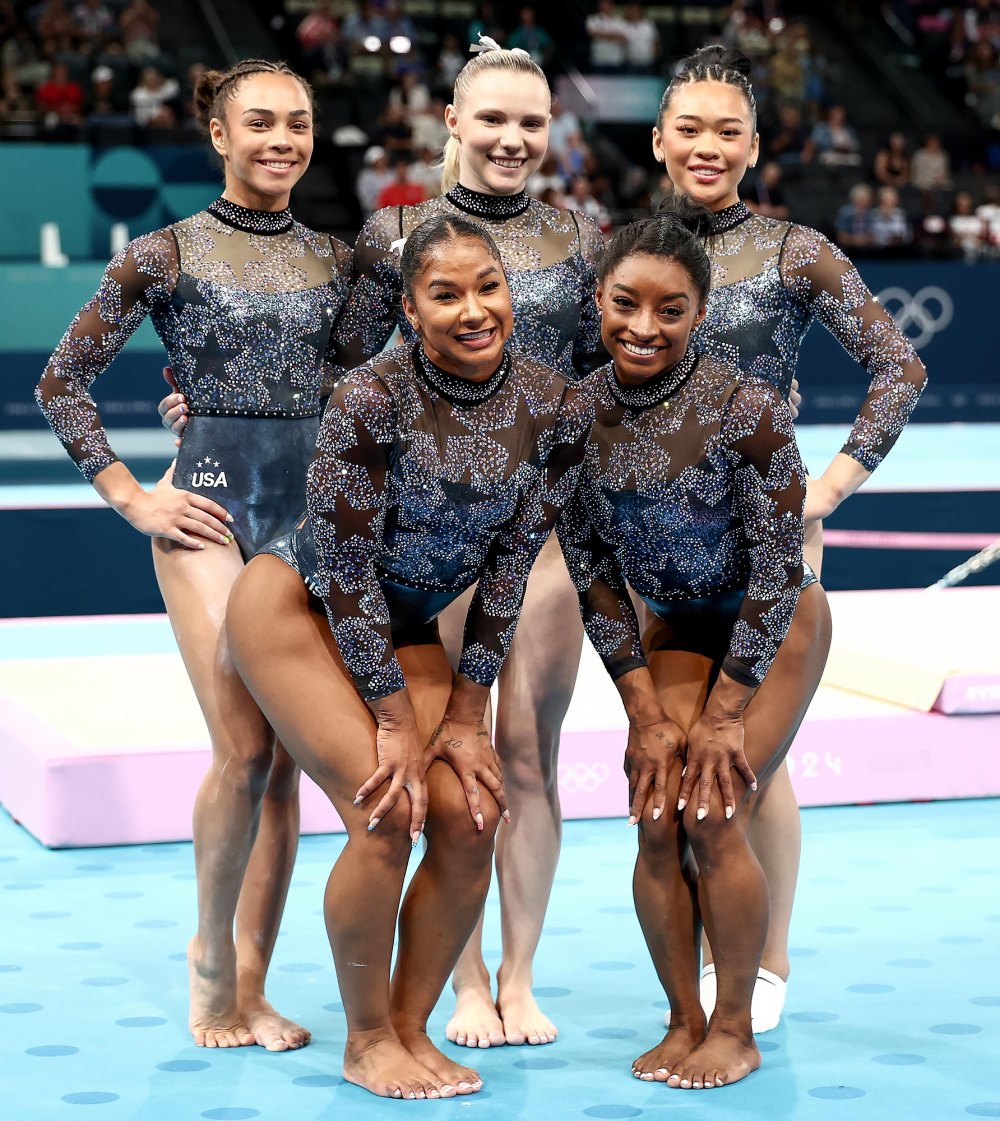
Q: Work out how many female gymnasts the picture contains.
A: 5